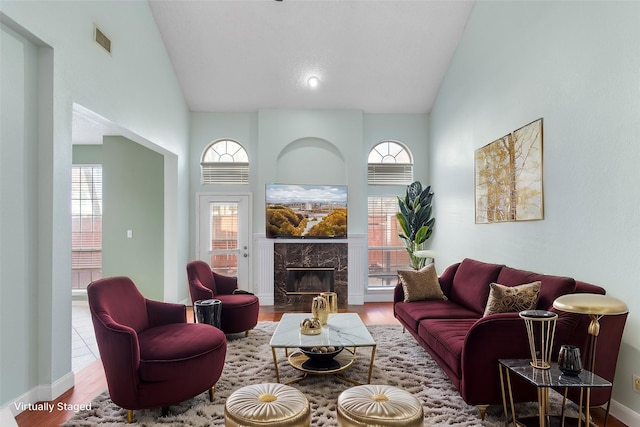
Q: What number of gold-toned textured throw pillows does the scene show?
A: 2